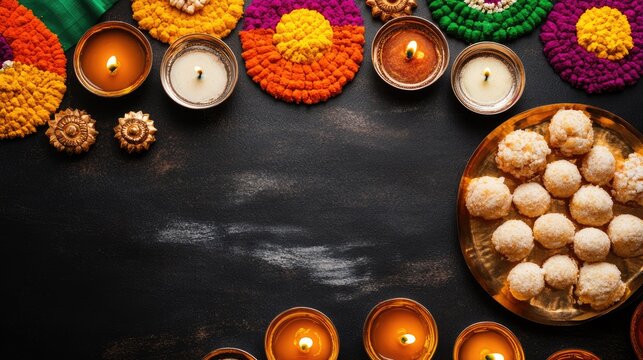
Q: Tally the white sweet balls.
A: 15